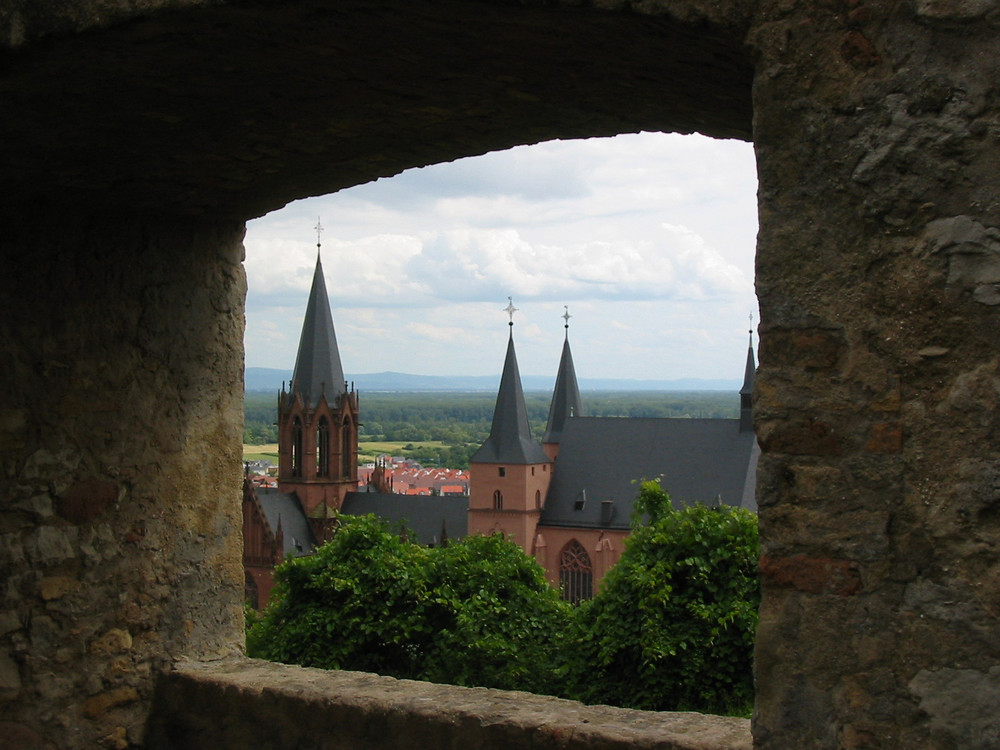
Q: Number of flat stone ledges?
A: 1